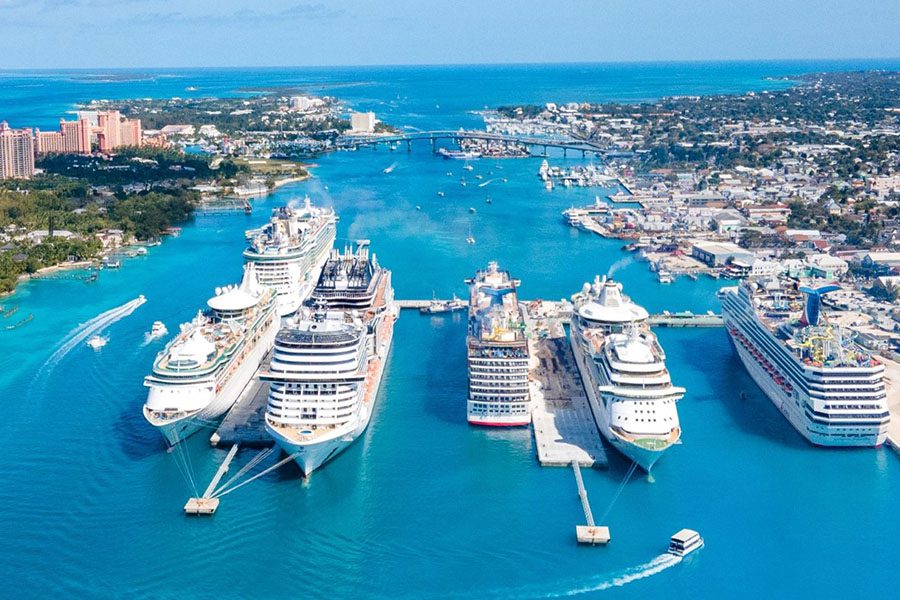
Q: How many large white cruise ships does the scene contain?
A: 6